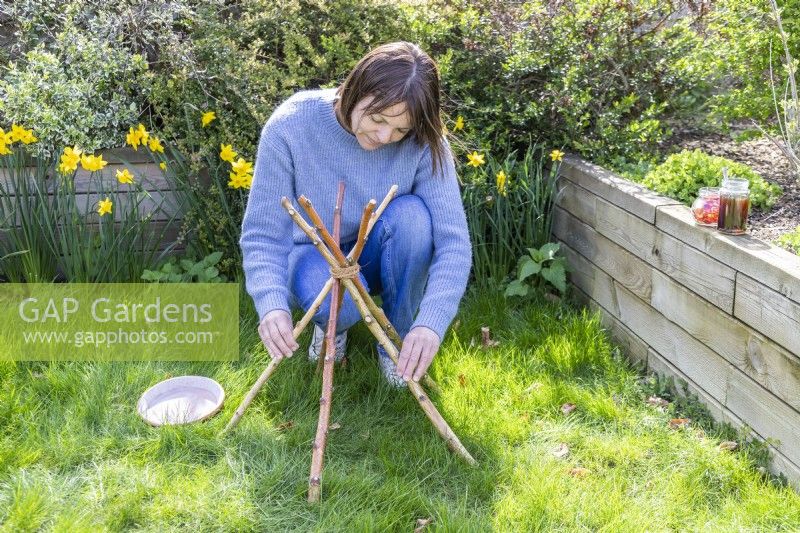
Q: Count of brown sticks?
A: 5